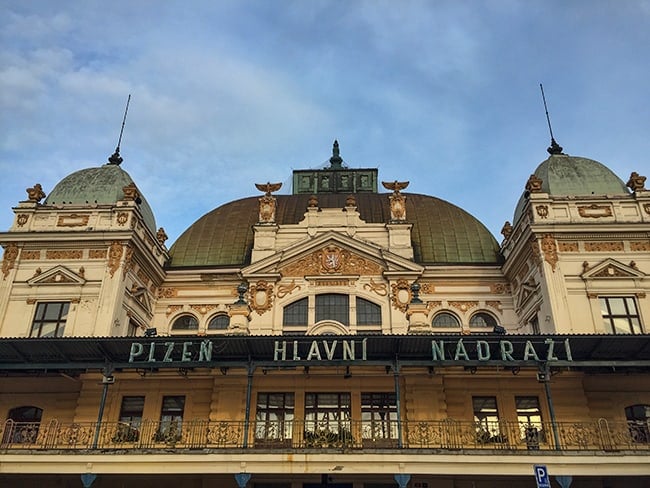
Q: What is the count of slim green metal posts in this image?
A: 4